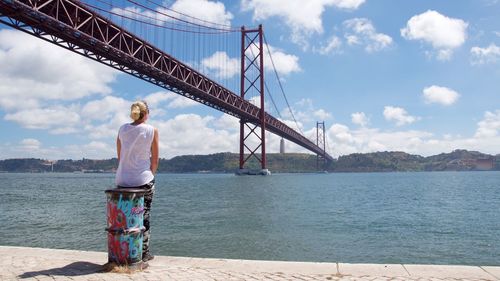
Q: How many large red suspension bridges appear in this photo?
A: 1